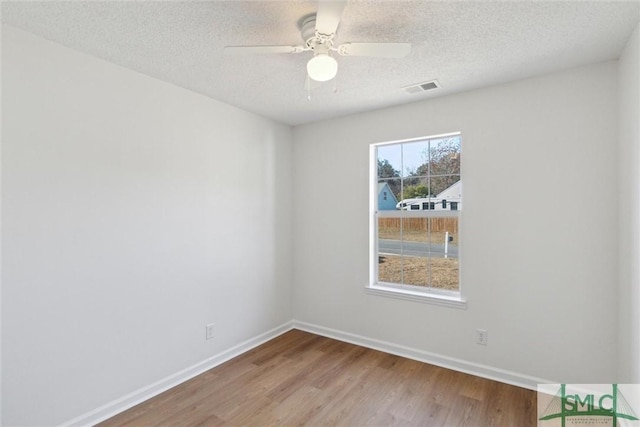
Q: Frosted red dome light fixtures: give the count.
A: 0